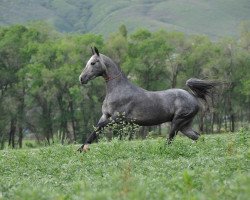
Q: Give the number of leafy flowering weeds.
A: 1